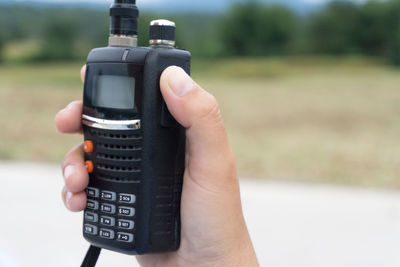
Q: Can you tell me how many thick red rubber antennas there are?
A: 0